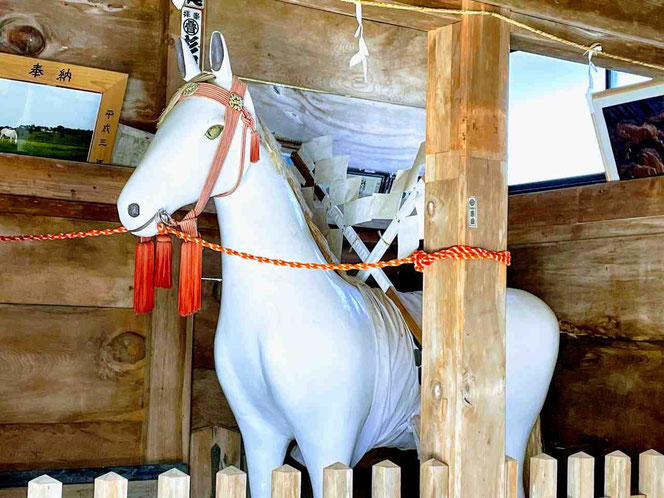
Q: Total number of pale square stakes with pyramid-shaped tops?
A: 13